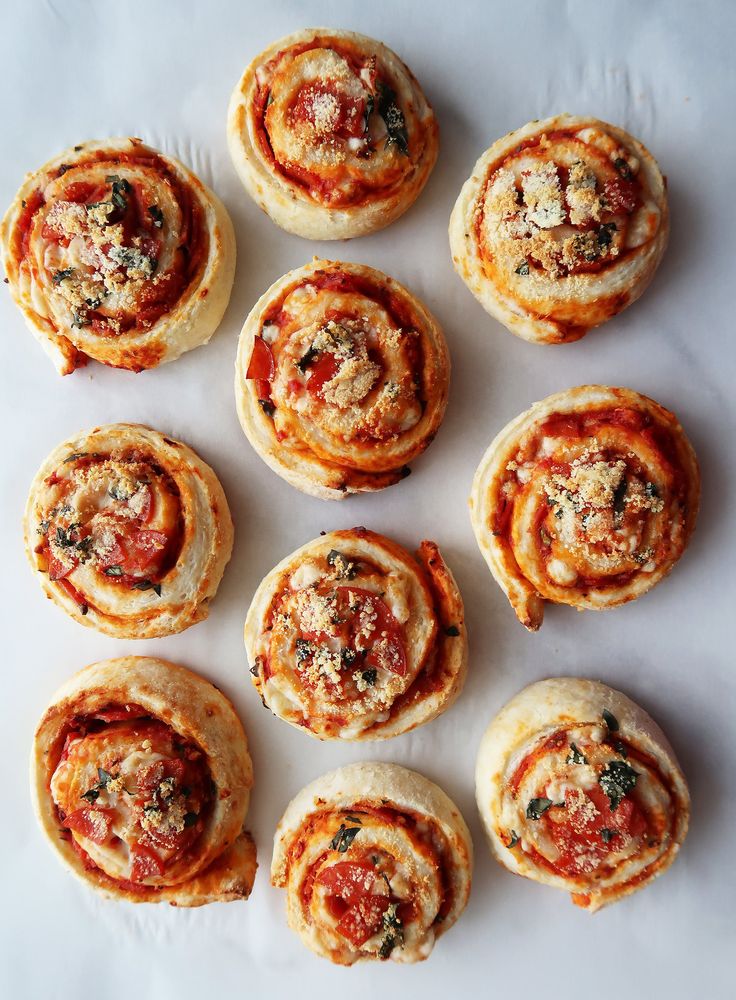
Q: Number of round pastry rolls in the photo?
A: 10